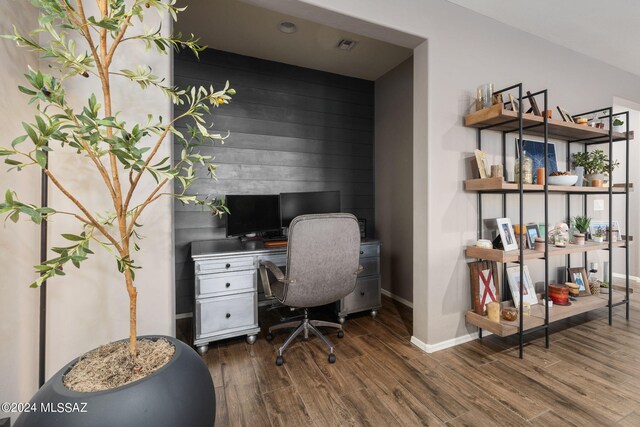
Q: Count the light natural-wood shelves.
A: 4